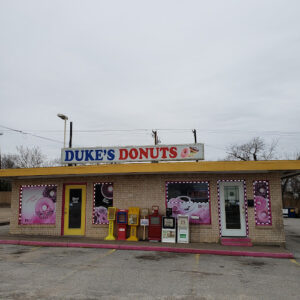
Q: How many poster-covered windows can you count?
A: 4